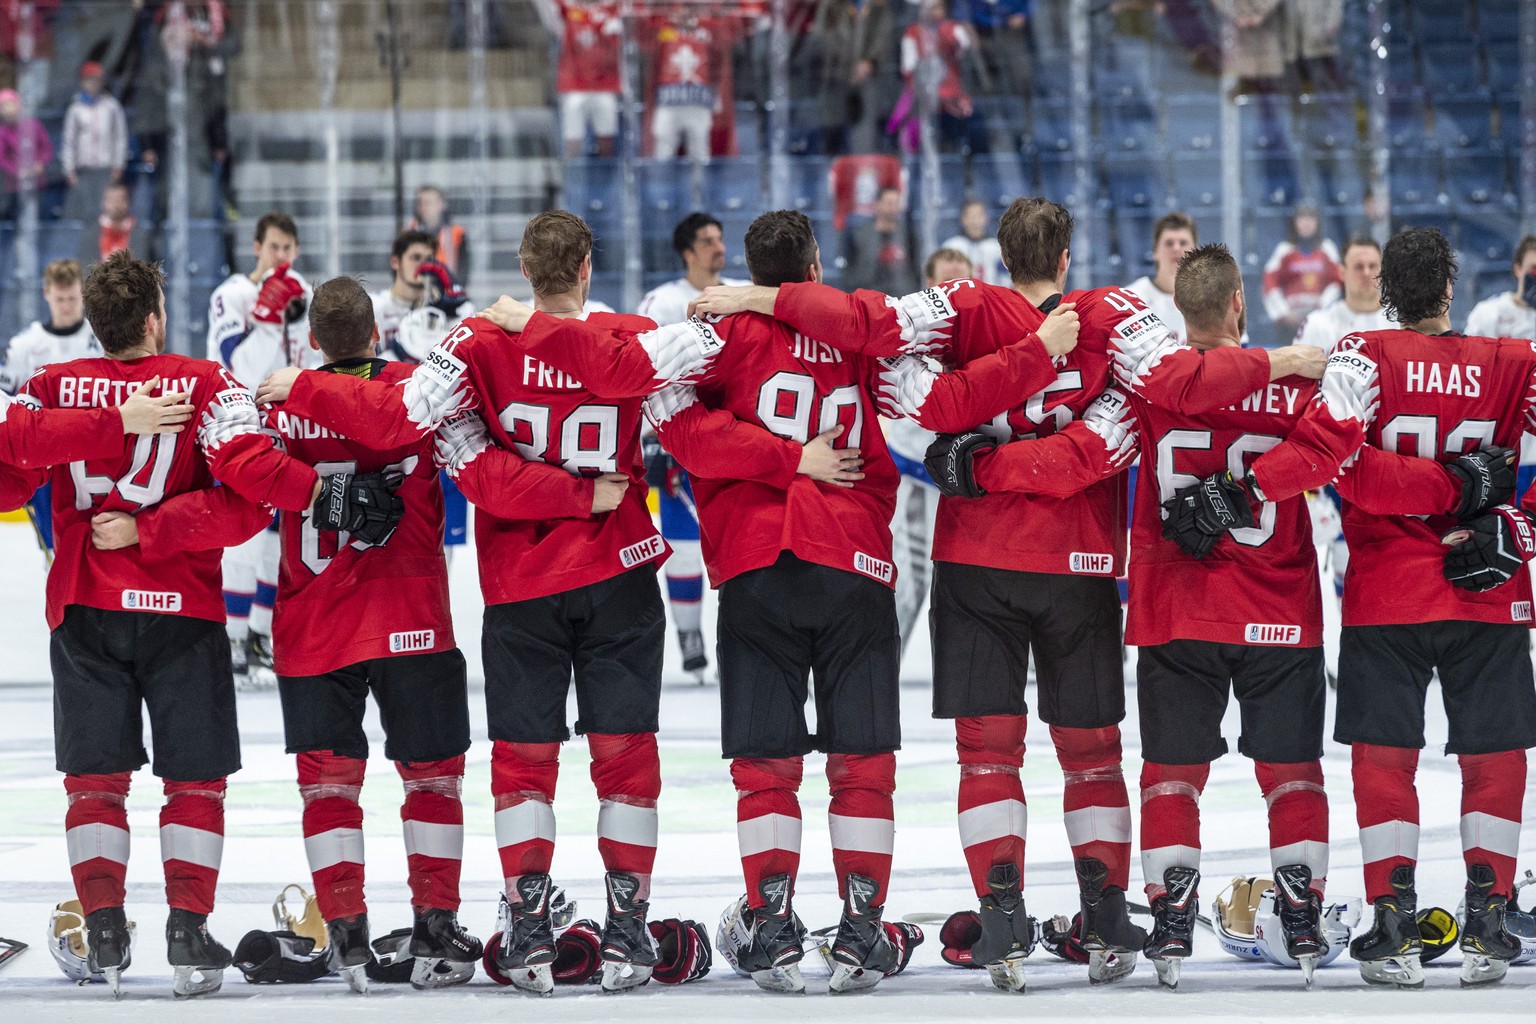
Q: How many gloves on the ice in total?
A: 9